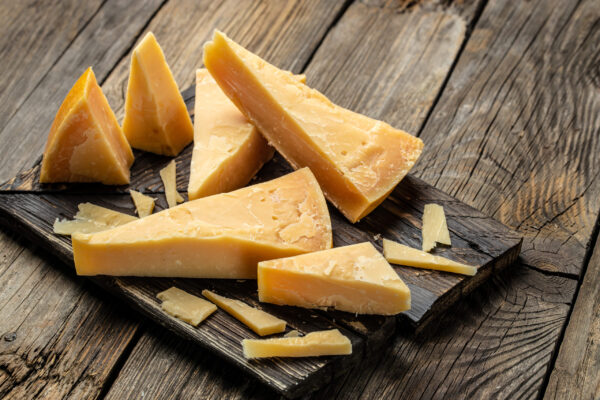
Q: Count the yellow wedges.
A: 6